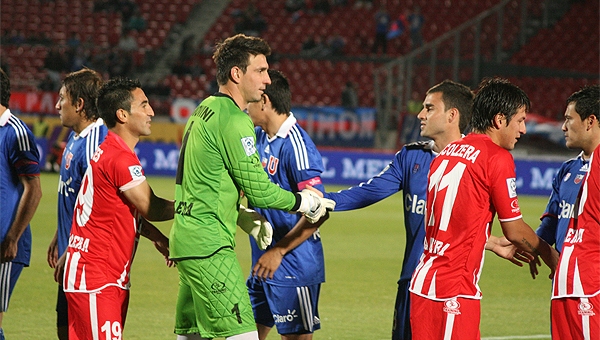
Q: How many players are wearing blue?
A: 5